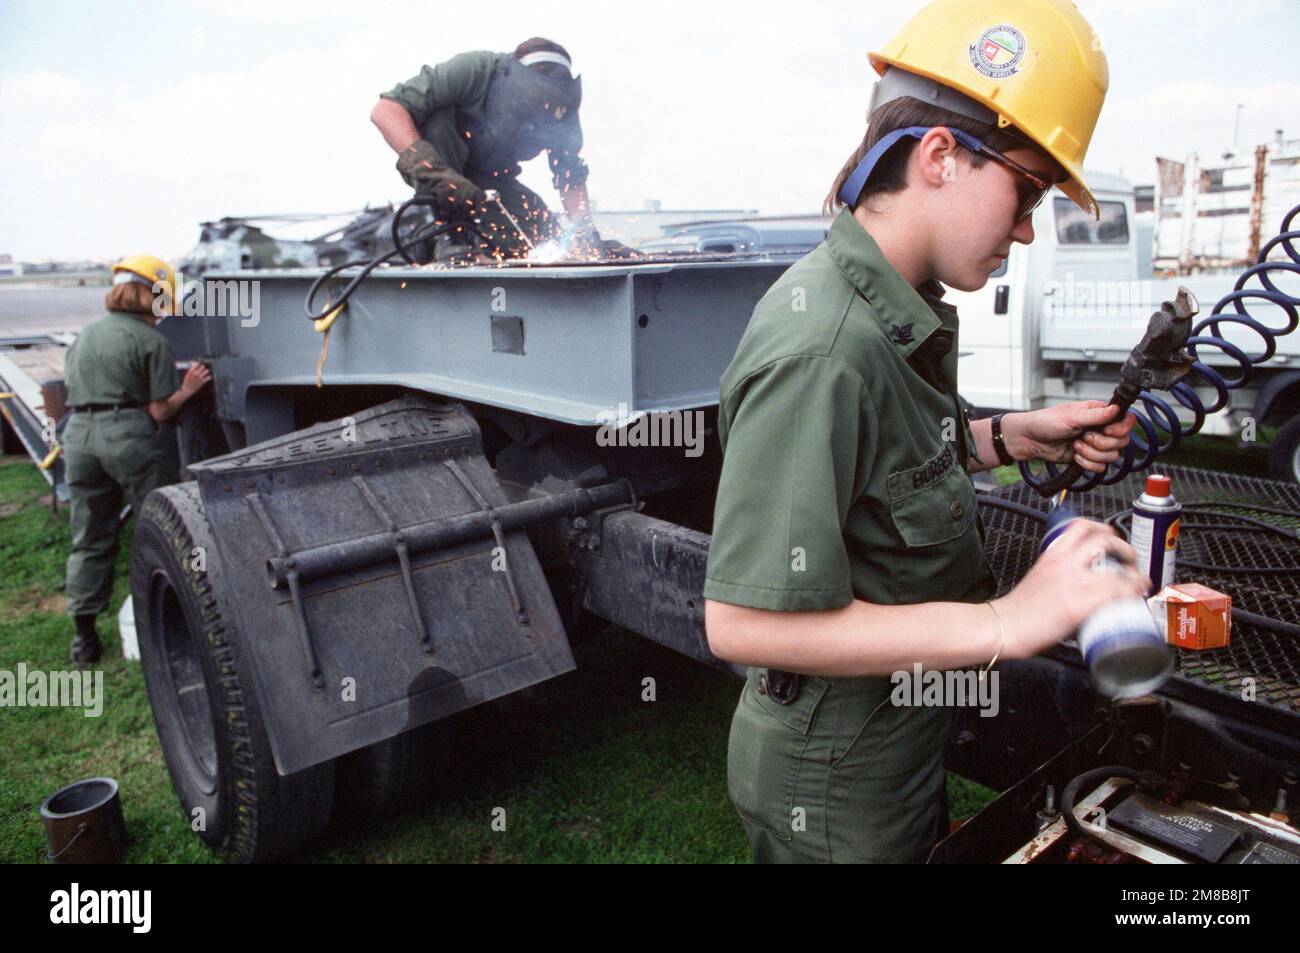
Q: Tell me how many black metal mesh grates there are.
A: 1